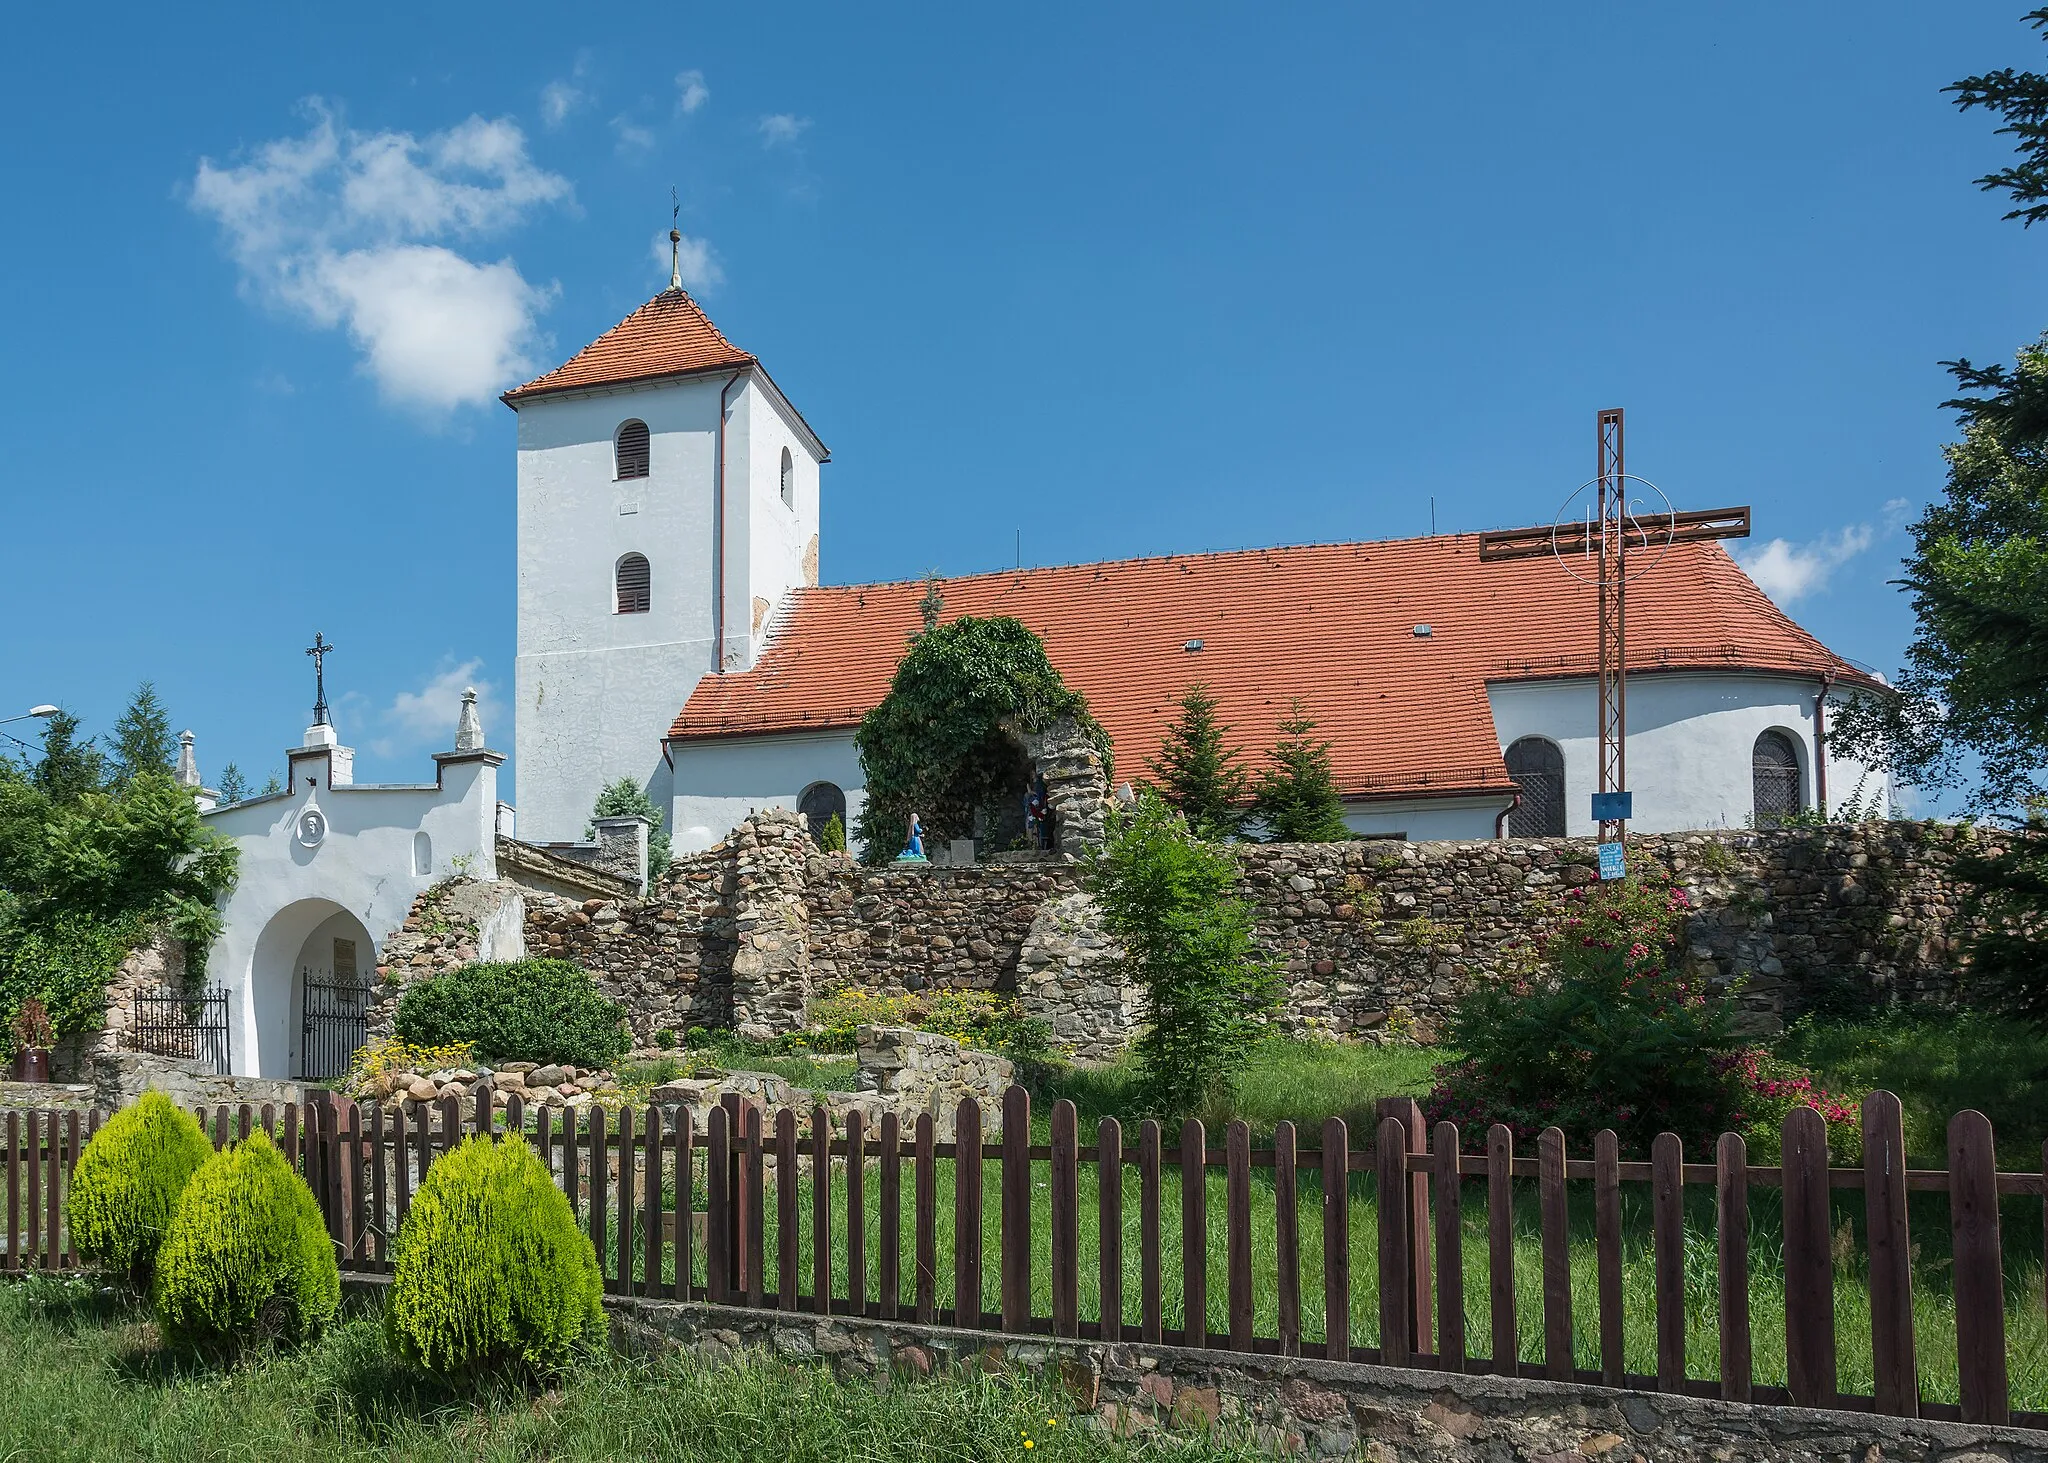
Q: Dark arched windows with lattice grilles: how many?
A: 3